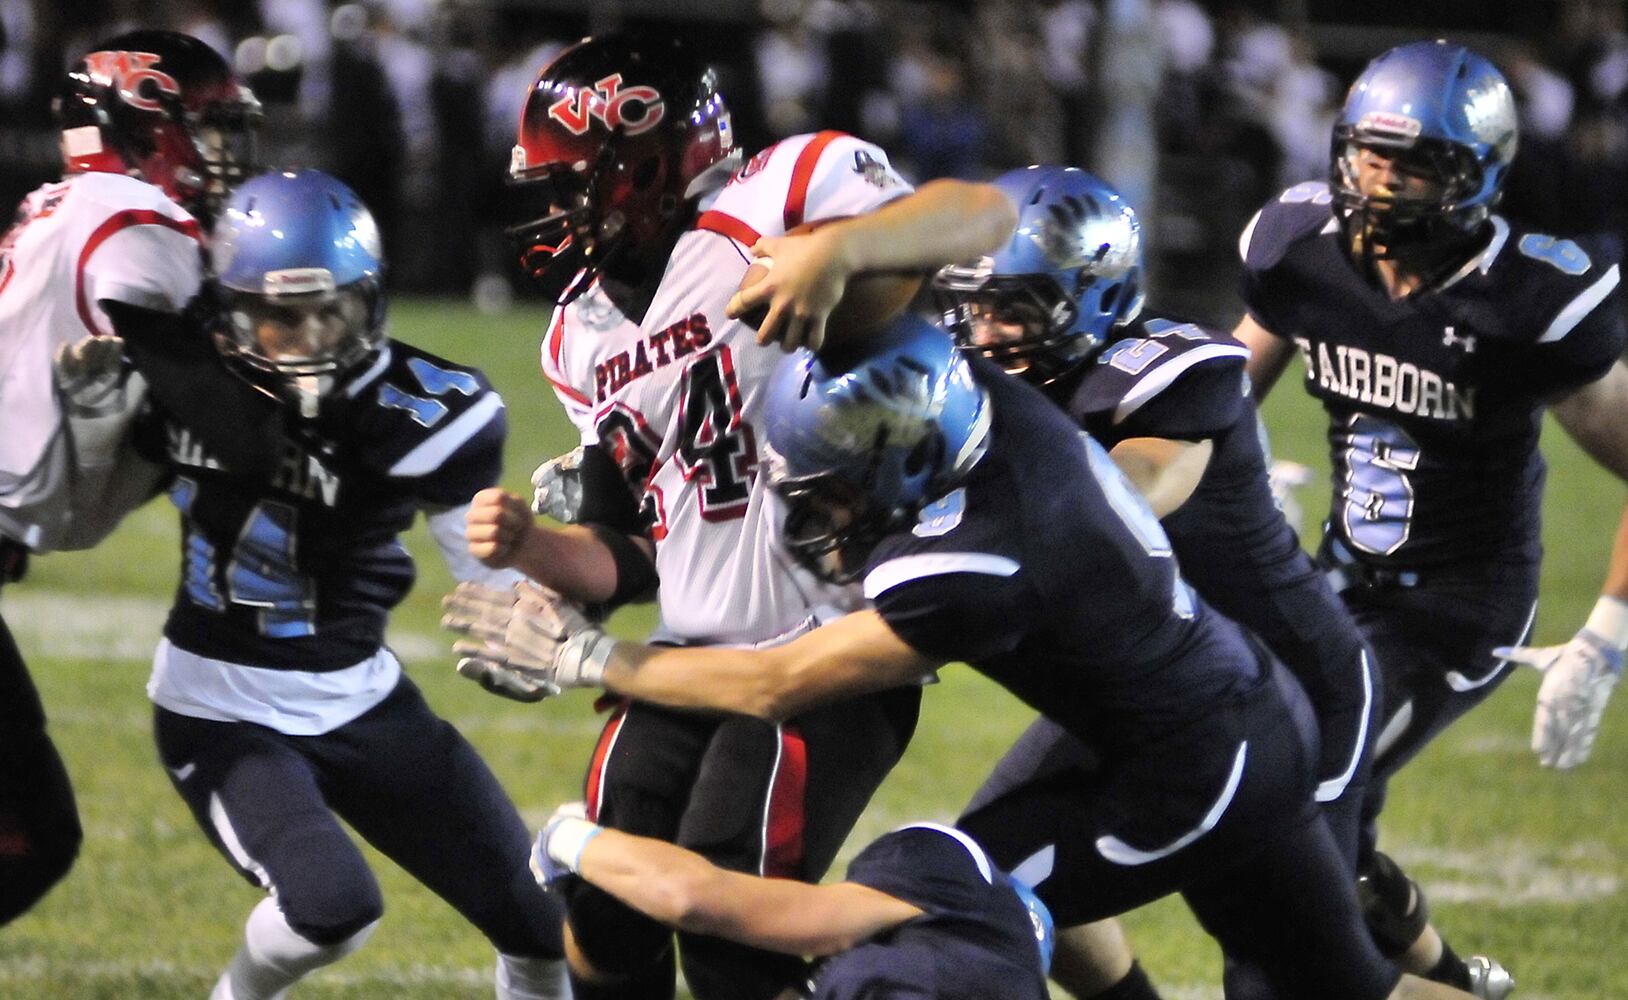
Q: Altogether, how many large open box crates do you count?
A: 0